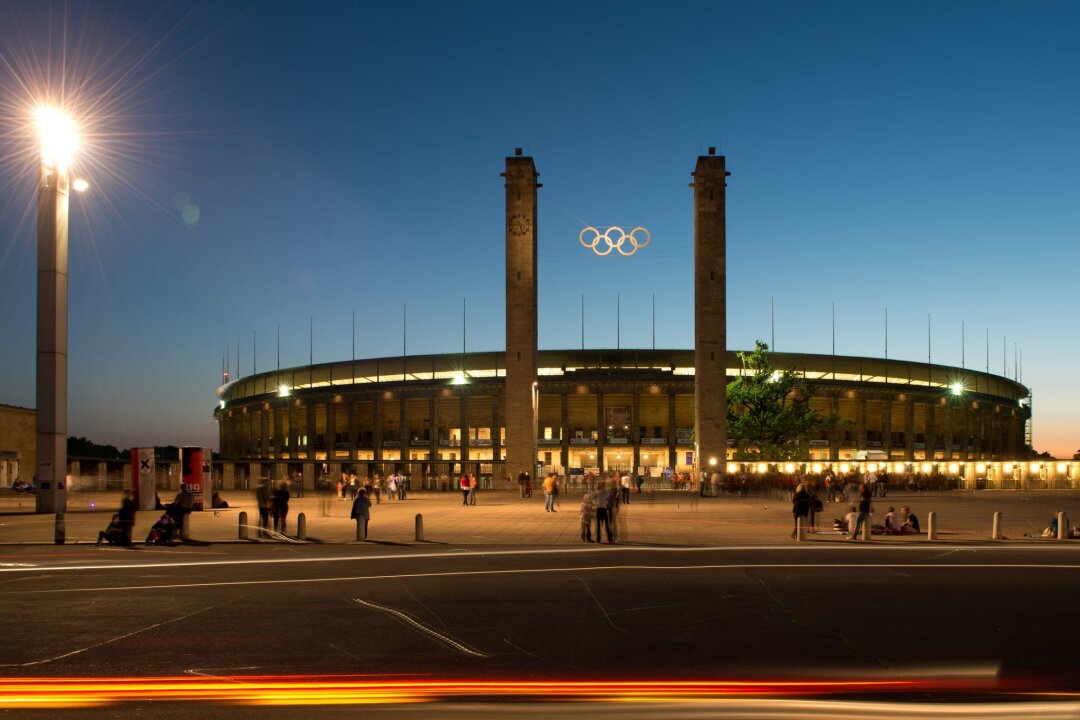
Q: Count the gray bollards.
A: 11